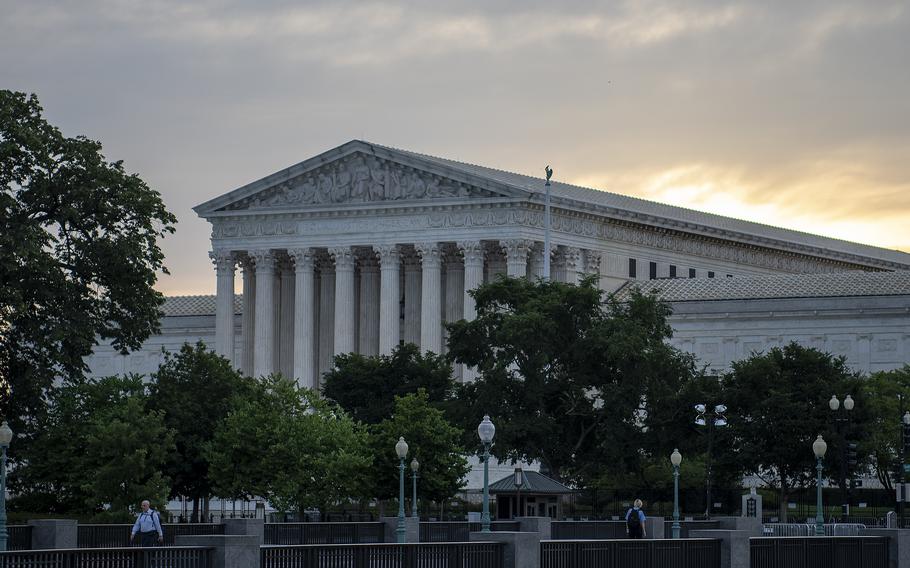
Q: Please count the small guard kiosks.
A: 1